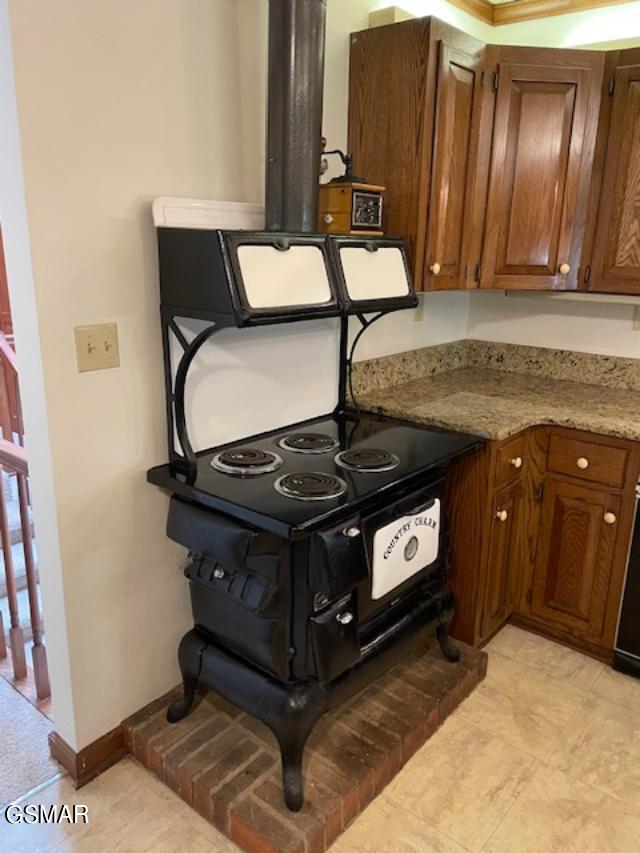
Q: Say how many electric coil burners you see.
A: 4